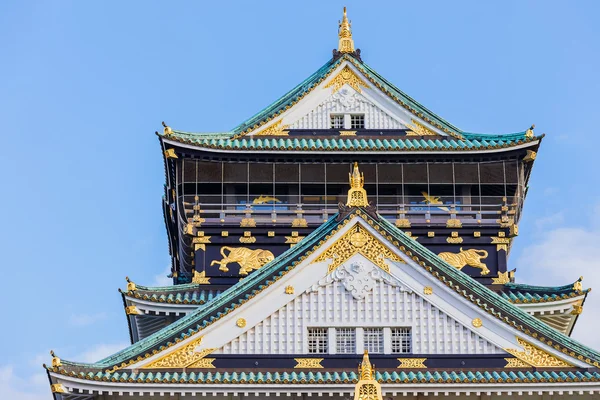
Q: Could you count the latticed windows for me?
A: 6